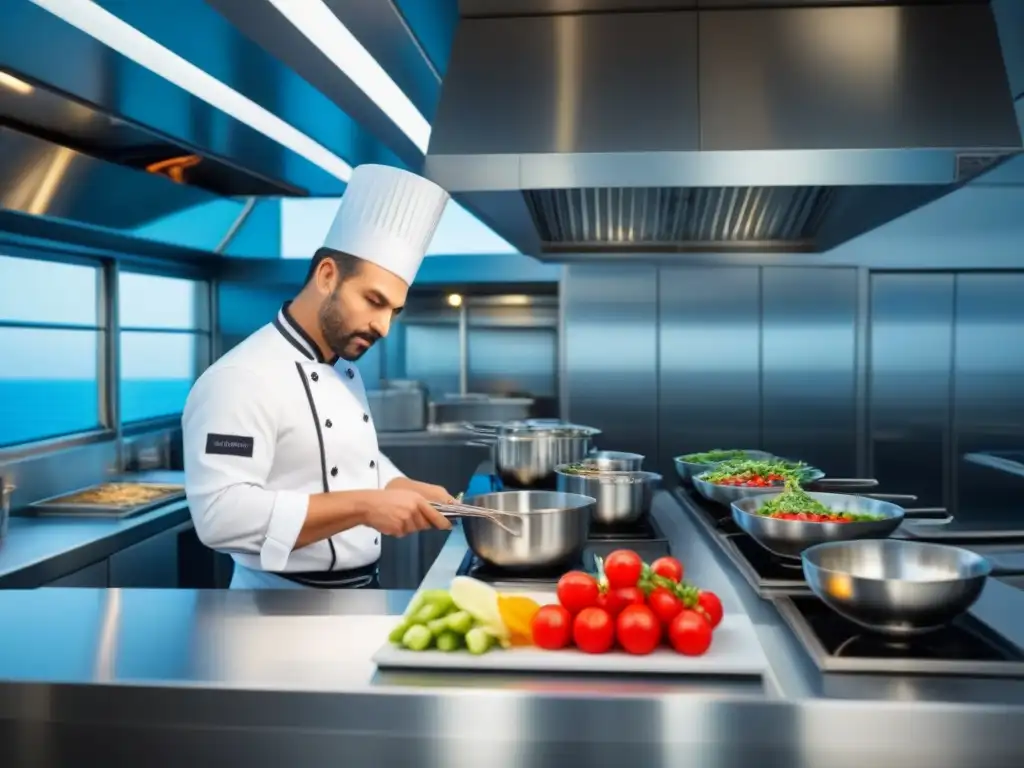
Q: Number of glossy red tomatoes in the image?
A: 10